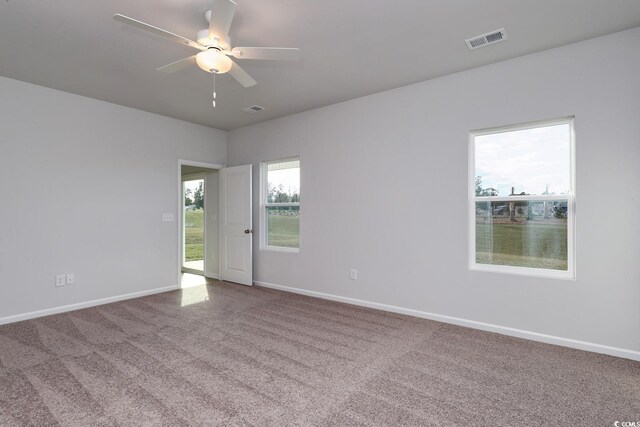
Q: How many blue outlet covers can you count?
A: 0